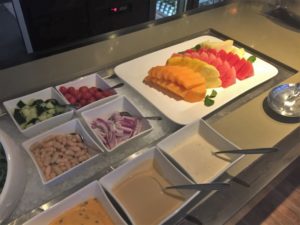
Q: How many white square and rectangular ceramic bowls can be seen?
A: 7